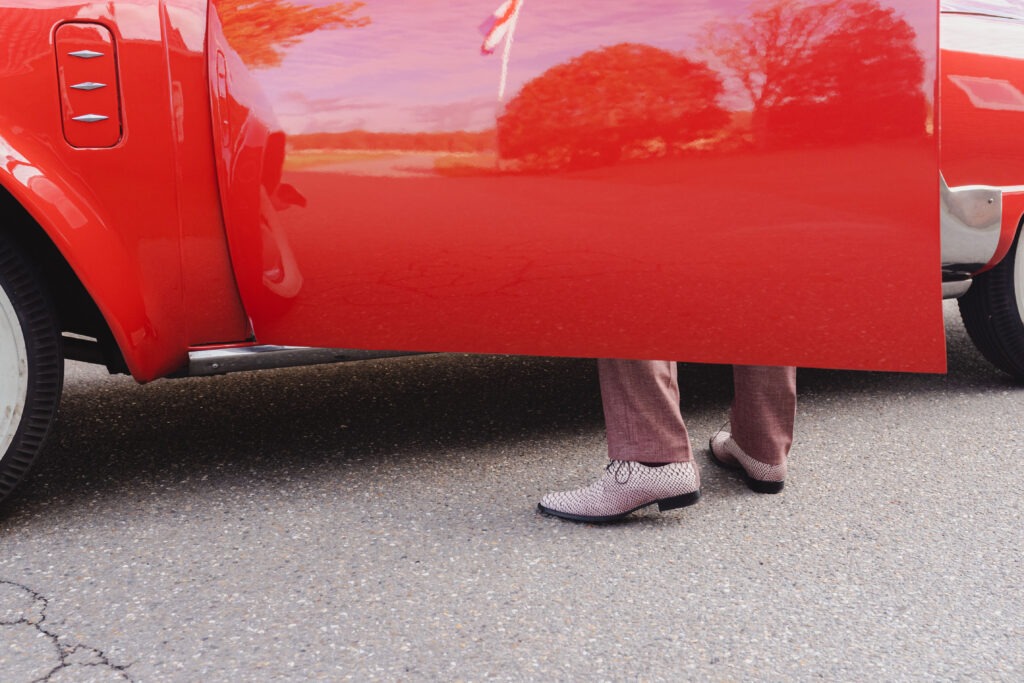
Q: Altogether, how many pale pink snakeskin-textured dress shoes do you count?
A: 2